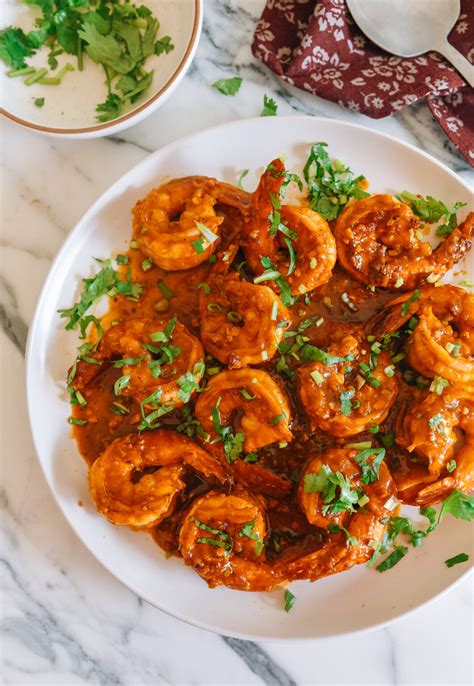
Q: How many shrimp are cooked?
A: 12